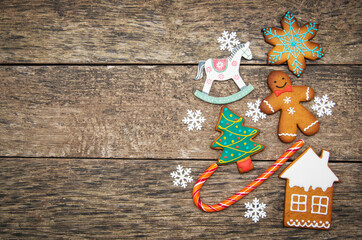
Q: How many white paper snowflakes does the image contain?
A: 6